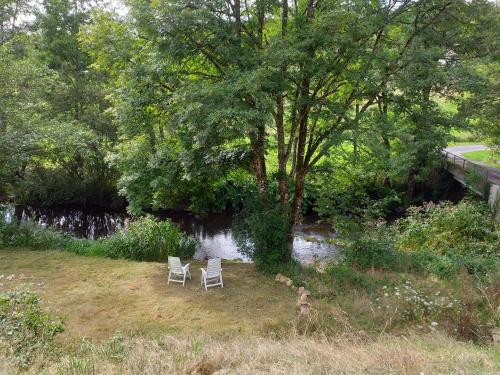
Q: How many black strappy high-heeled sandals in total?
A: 0